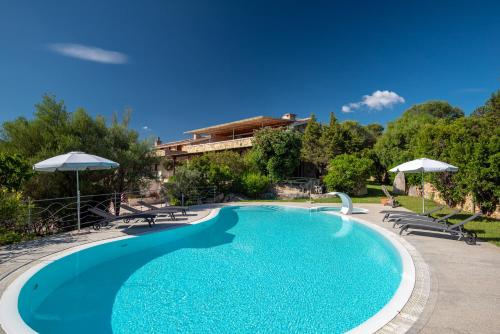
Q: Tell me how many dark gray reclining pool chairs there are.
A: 6